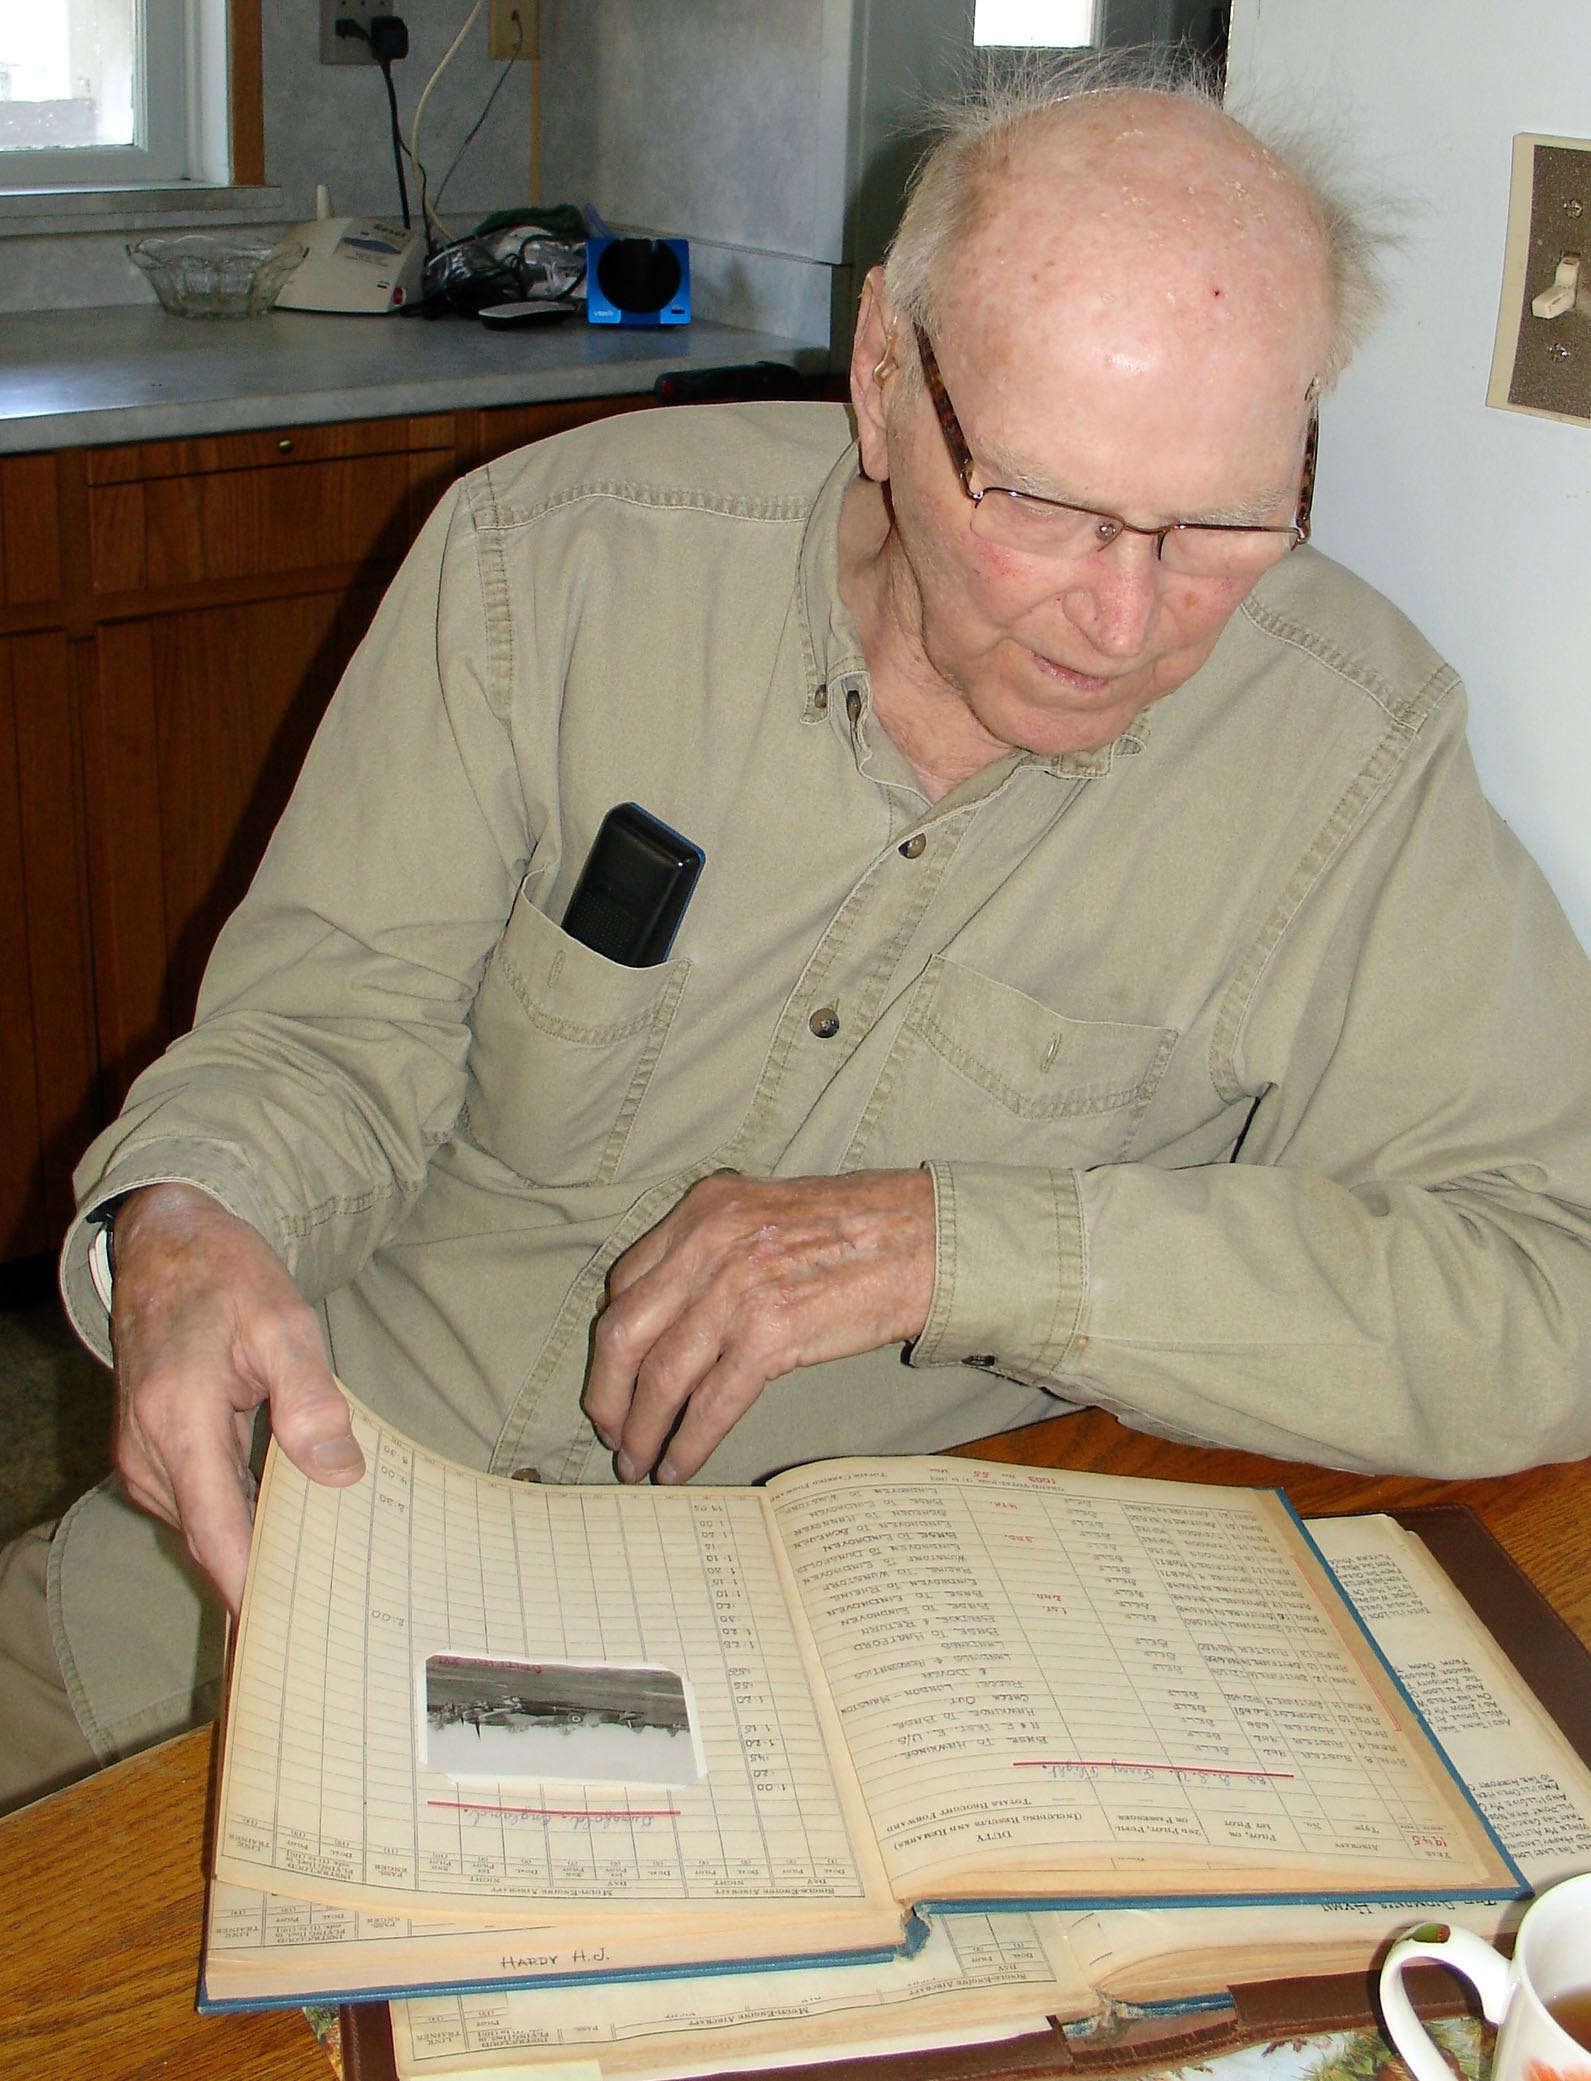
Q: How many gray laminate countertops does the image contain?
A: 1